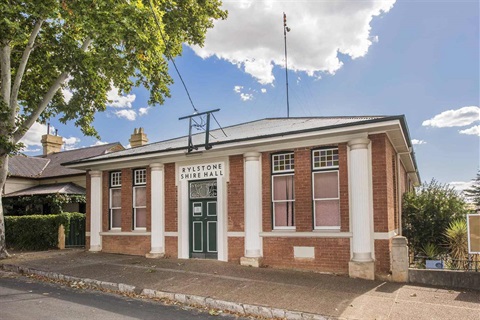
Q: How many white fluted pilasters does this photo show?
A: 4